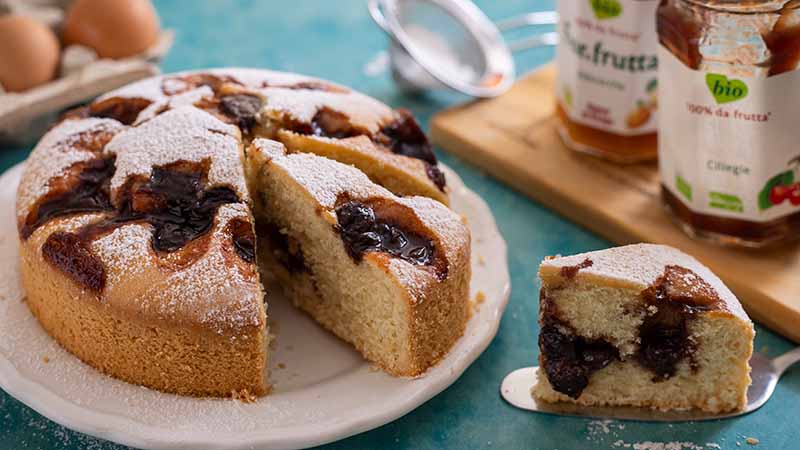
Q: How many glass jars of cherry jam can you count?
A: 1